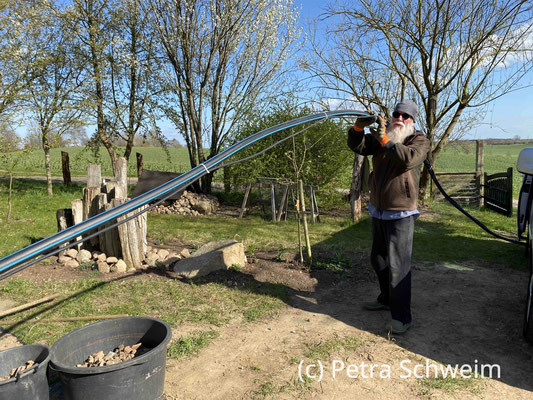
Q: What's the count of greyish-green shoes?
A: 2